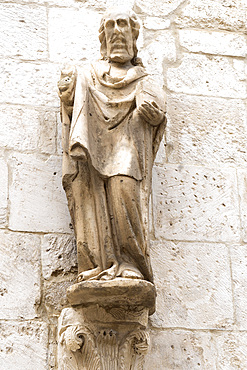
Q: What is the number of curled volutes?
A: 2